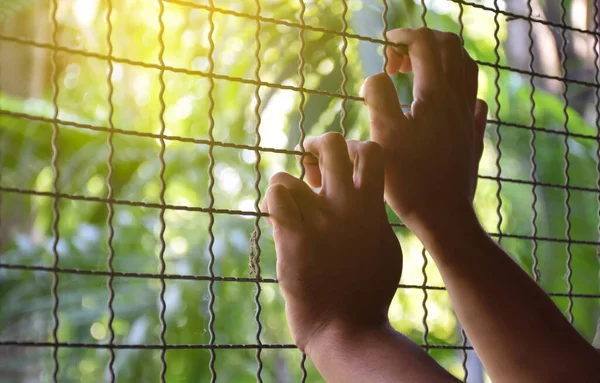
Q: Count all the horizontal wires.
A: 7